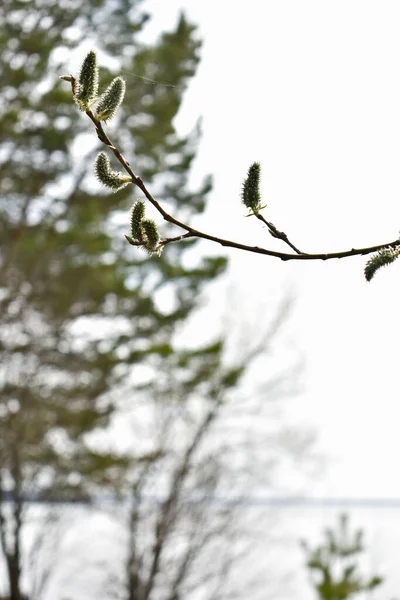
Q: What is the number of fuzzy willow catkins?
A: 7